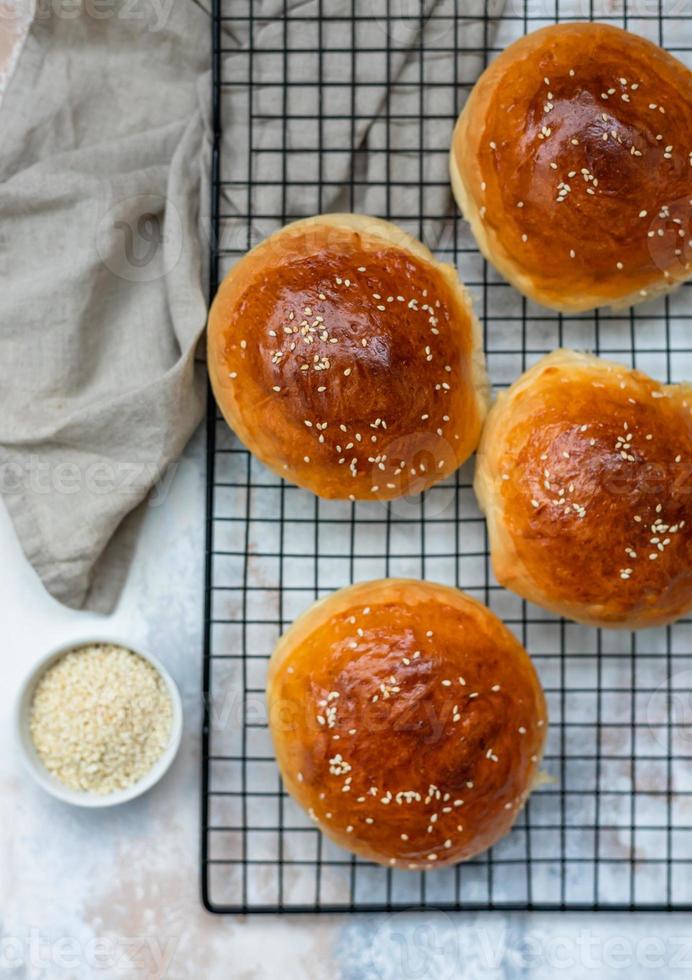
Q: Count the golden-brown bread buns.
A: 4